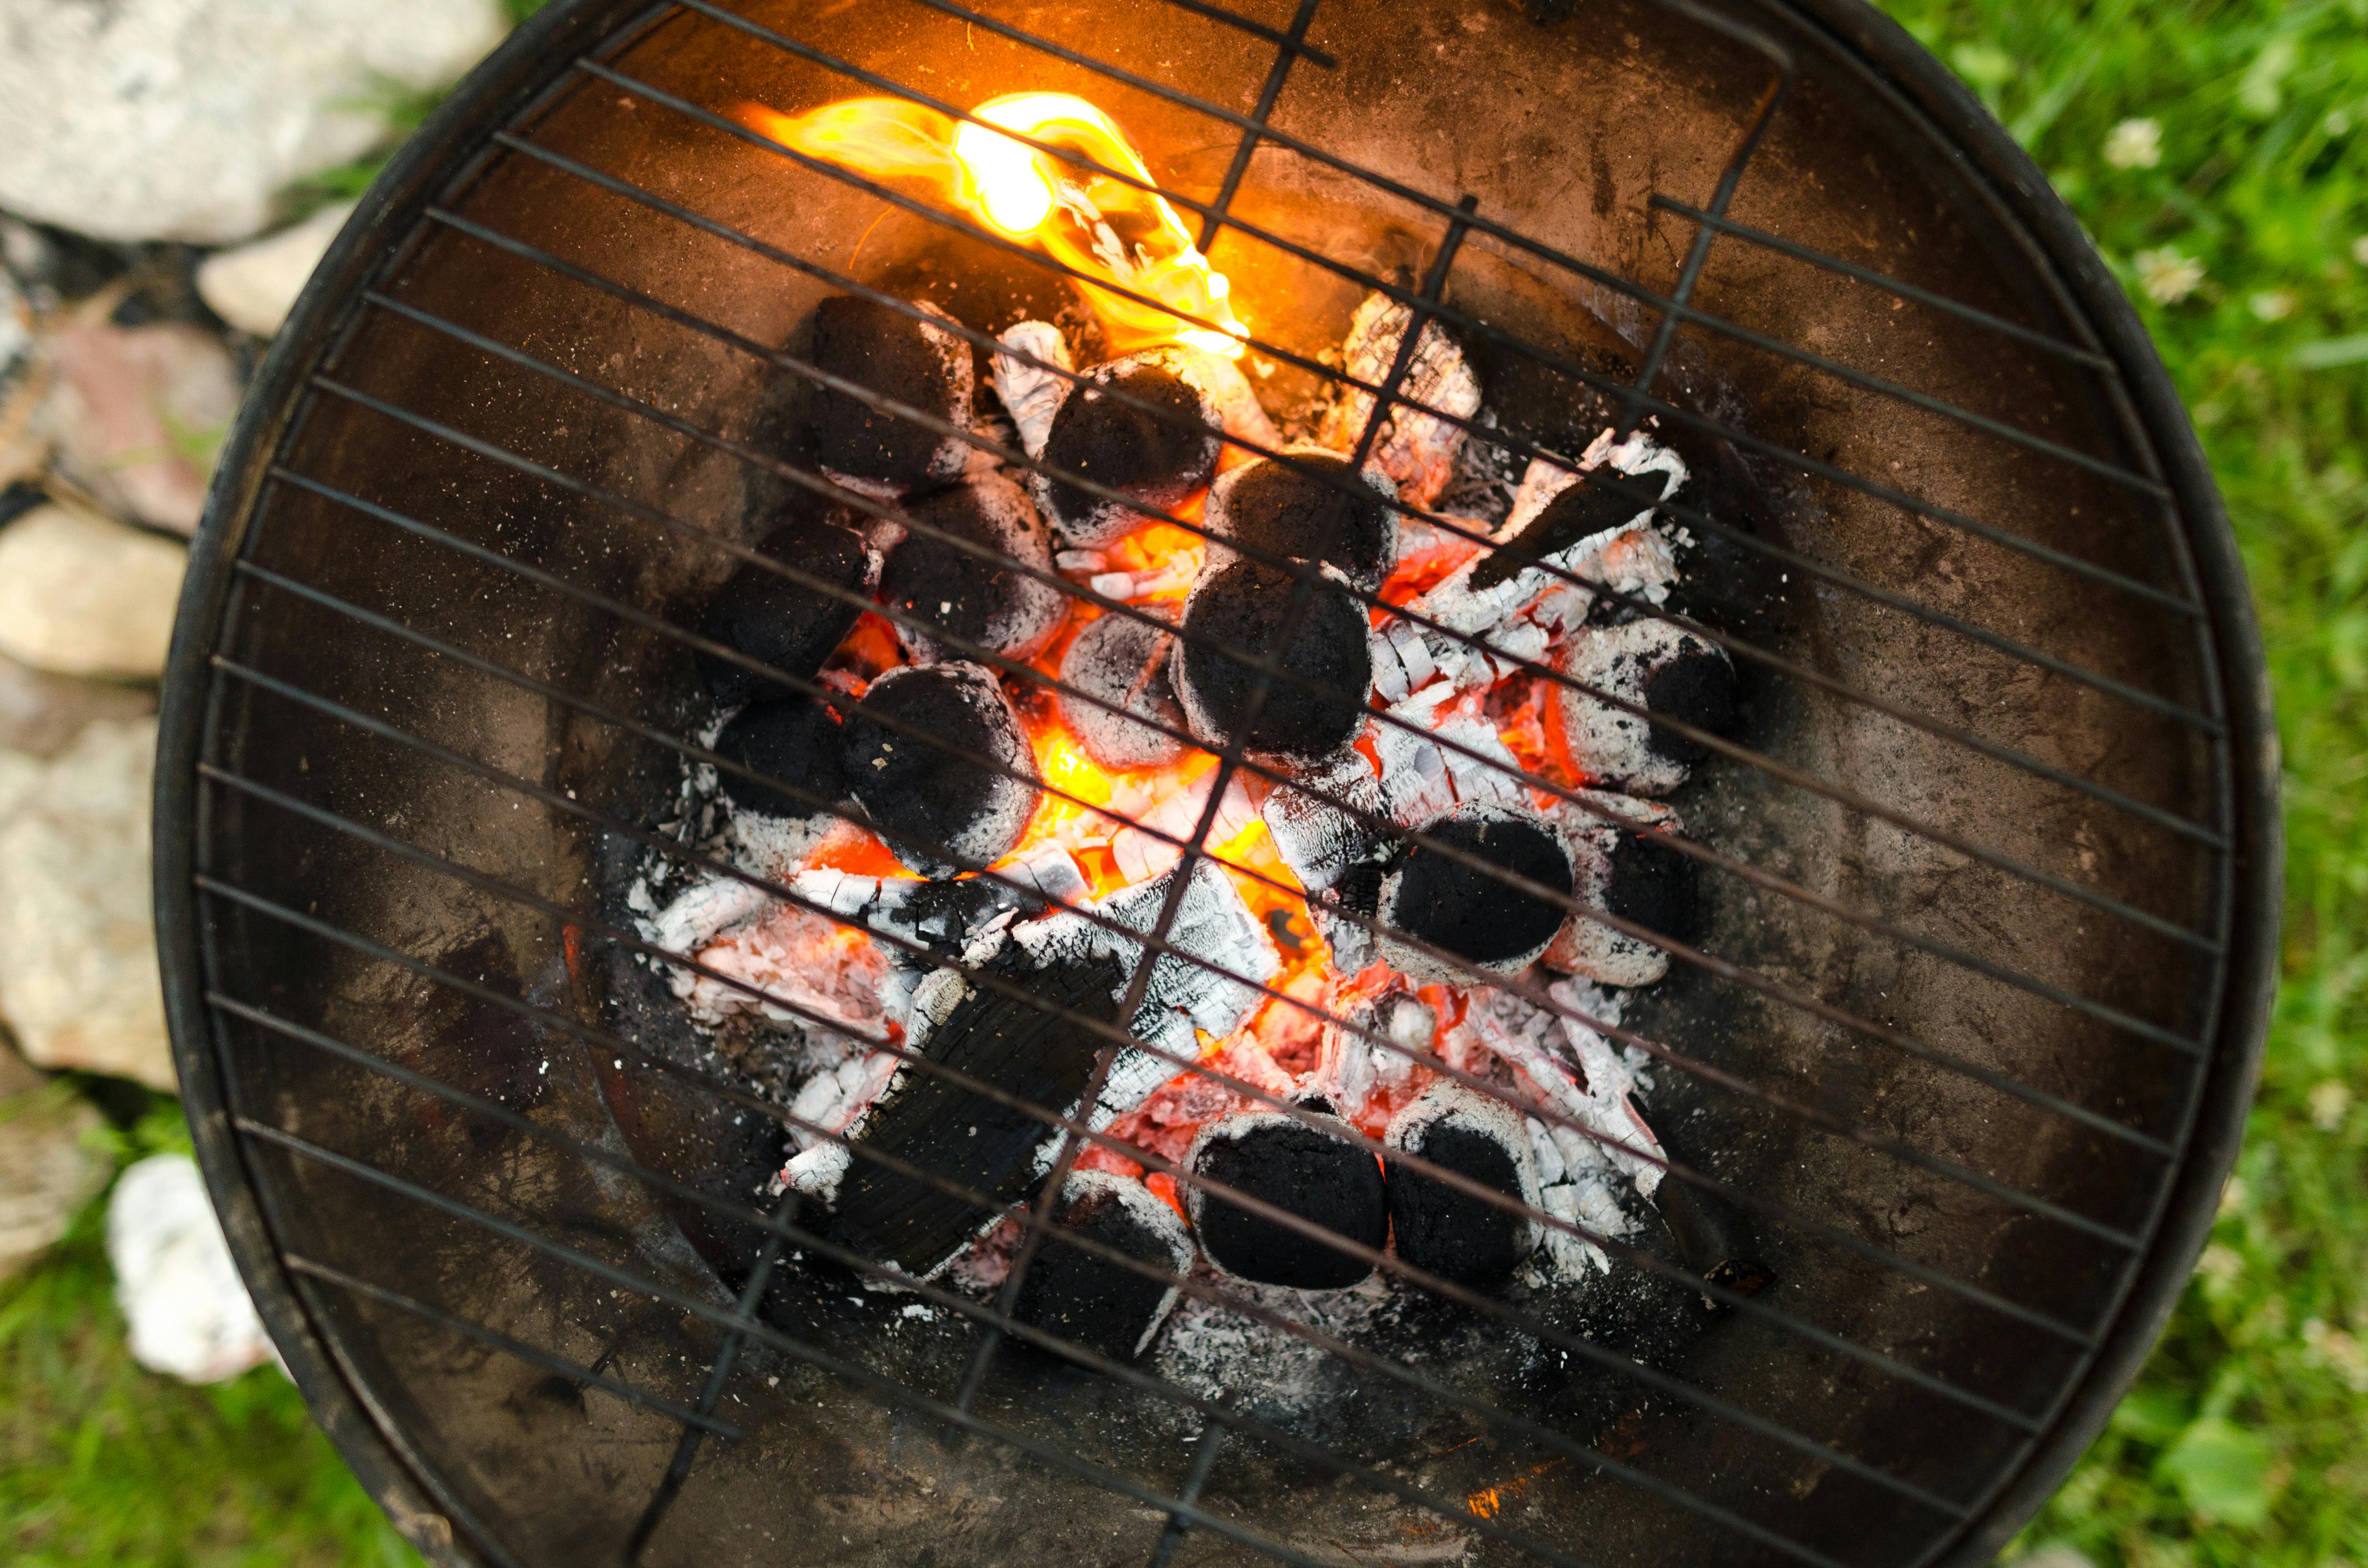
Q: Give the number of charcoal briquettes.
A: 15